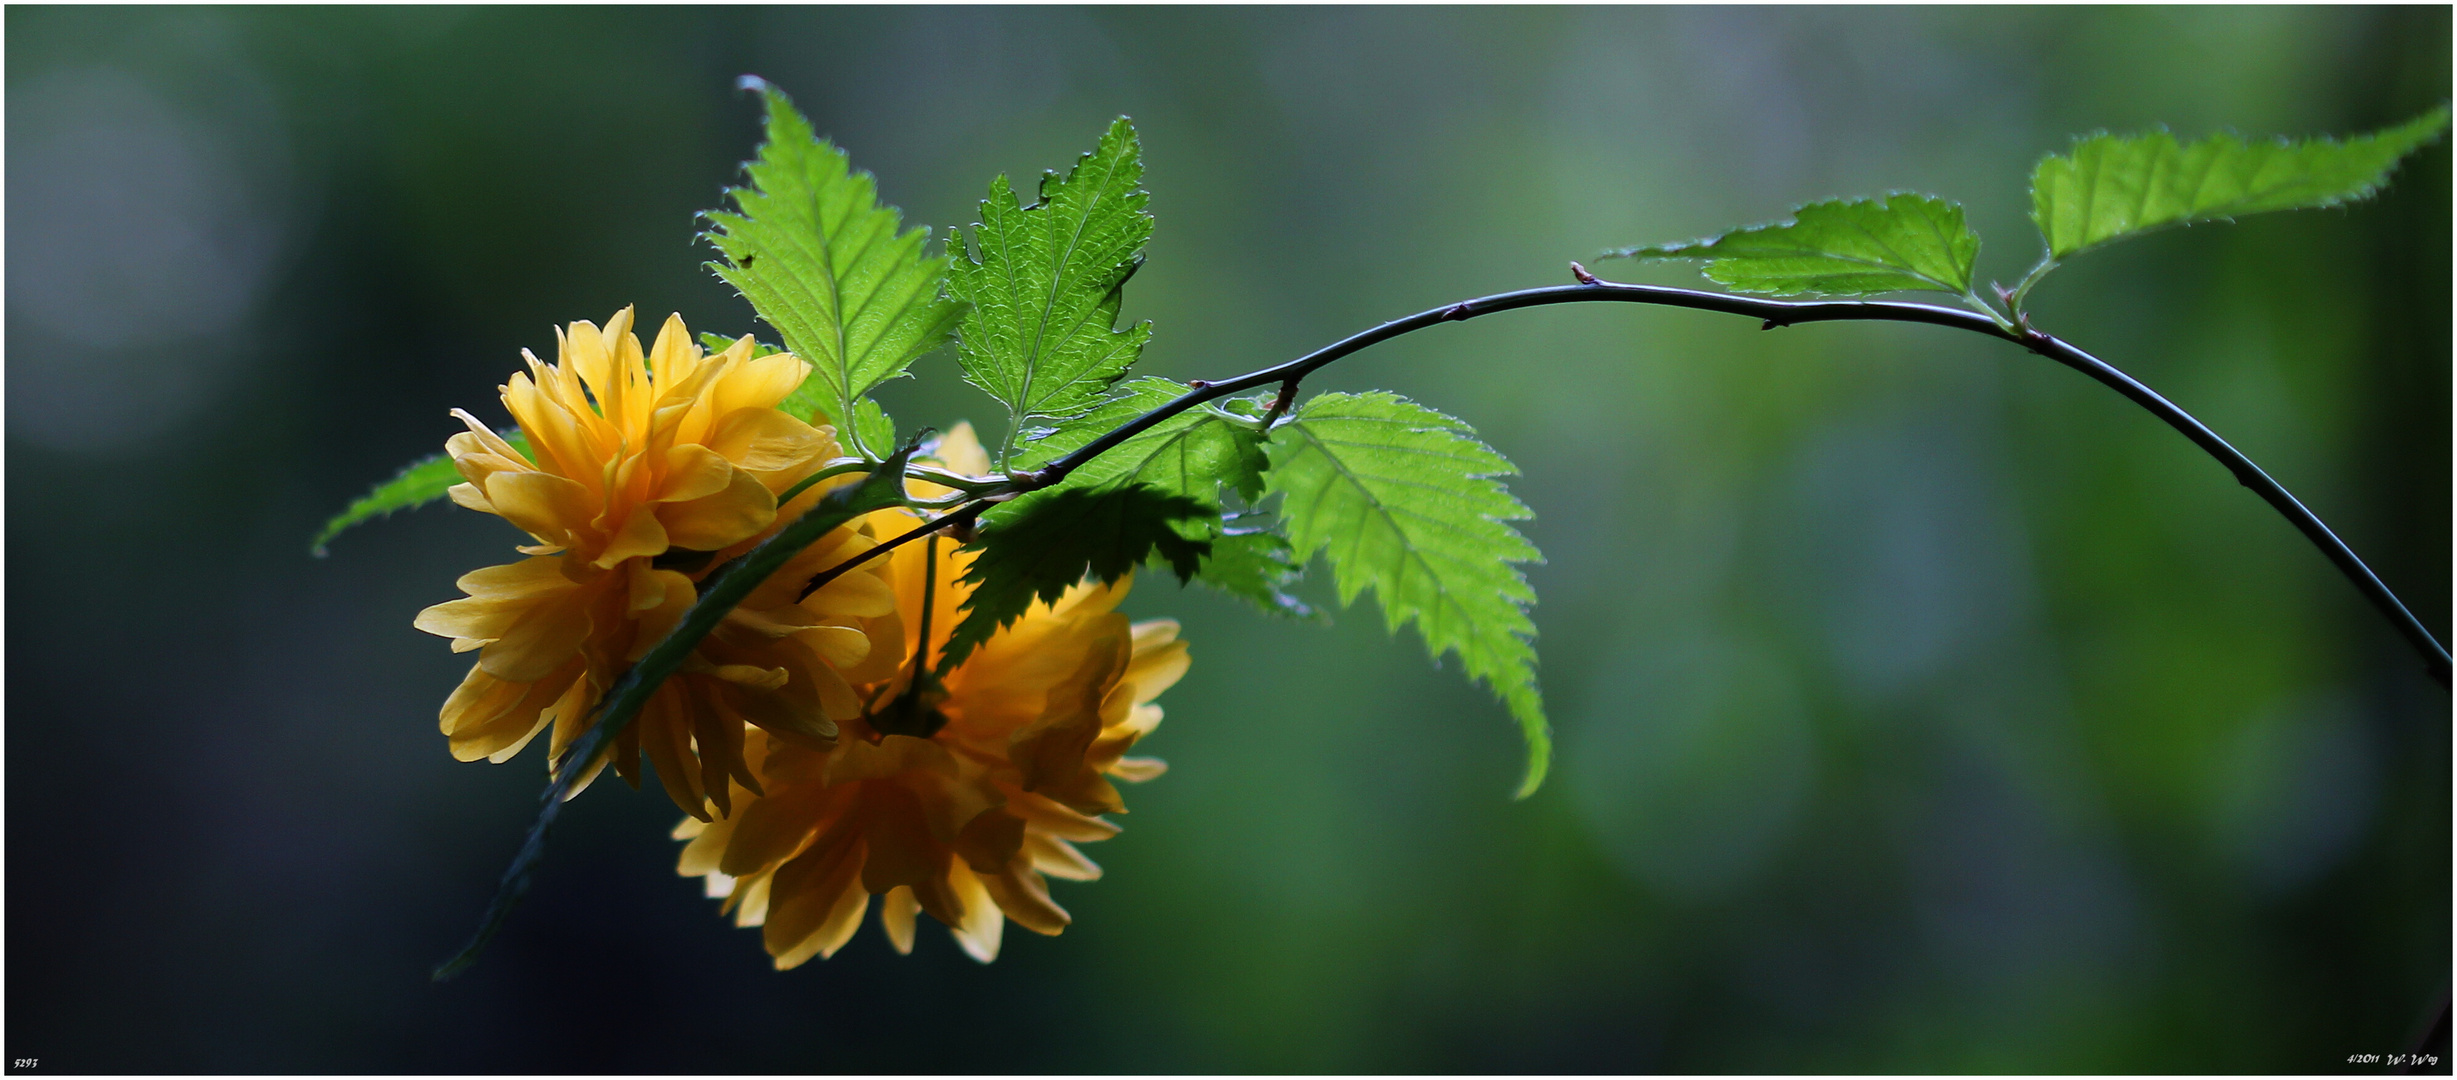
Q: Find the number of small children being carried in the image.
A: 0